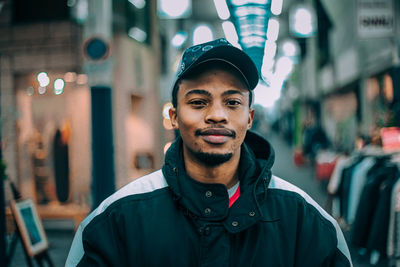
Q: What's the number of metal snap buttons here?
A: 4